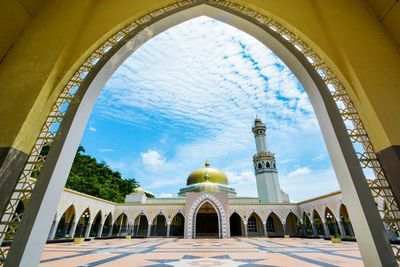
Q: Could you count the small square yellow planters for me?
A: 4